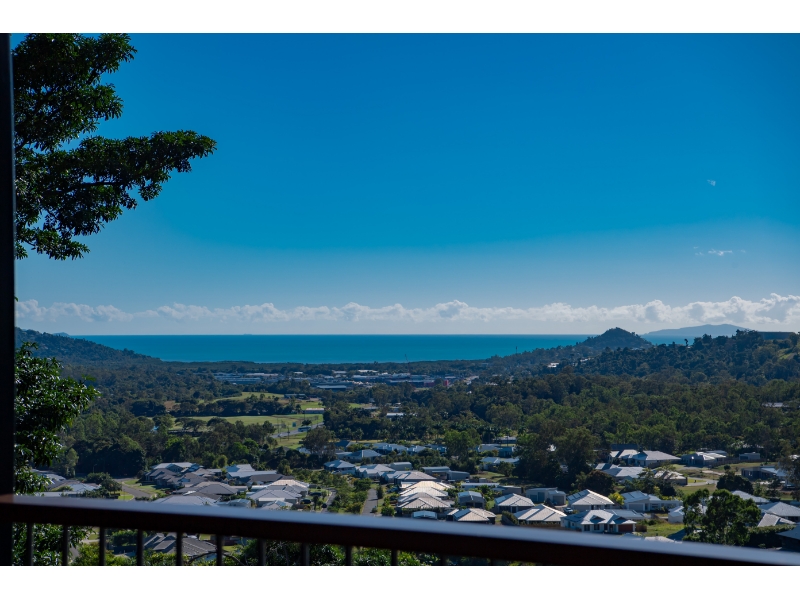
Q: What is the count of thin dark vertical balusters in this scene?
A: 12